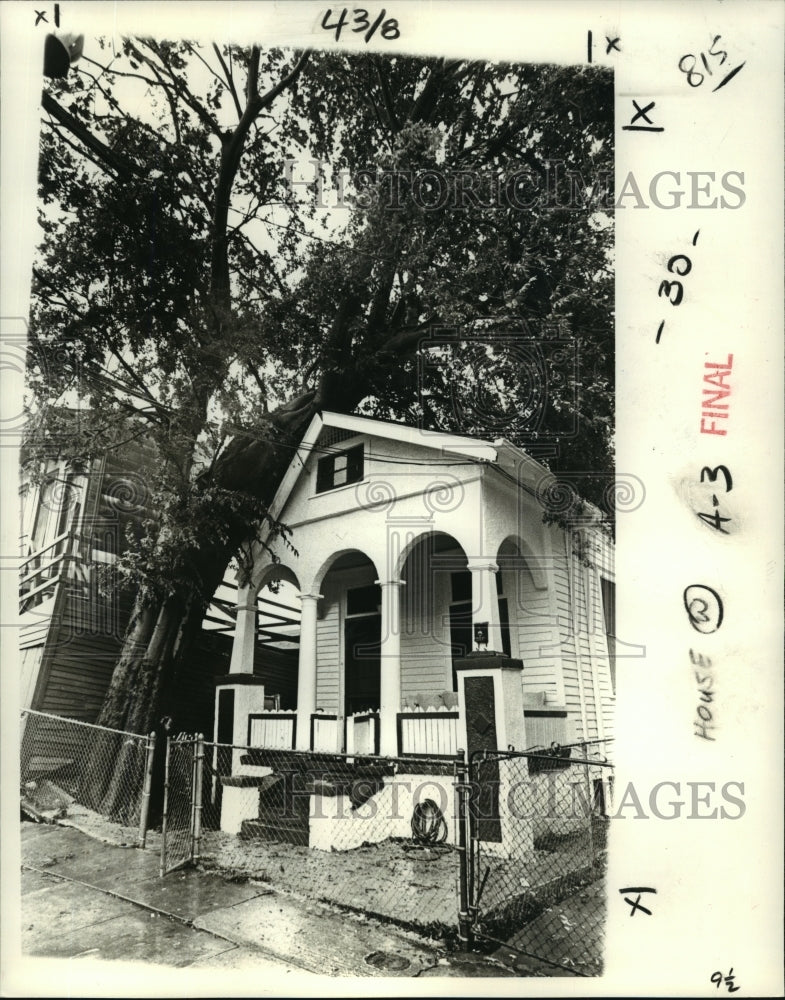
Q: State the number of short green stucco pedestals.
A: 0